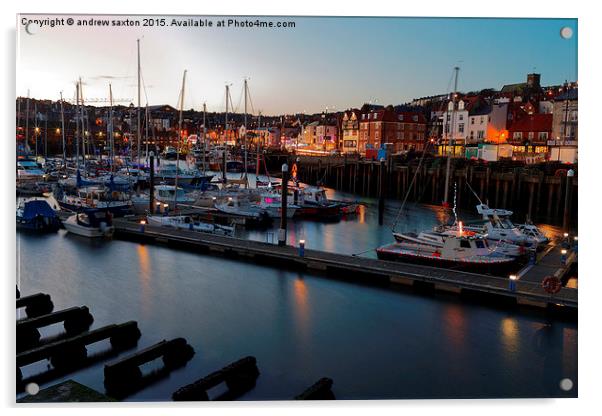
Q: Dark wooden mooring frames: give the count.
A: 6